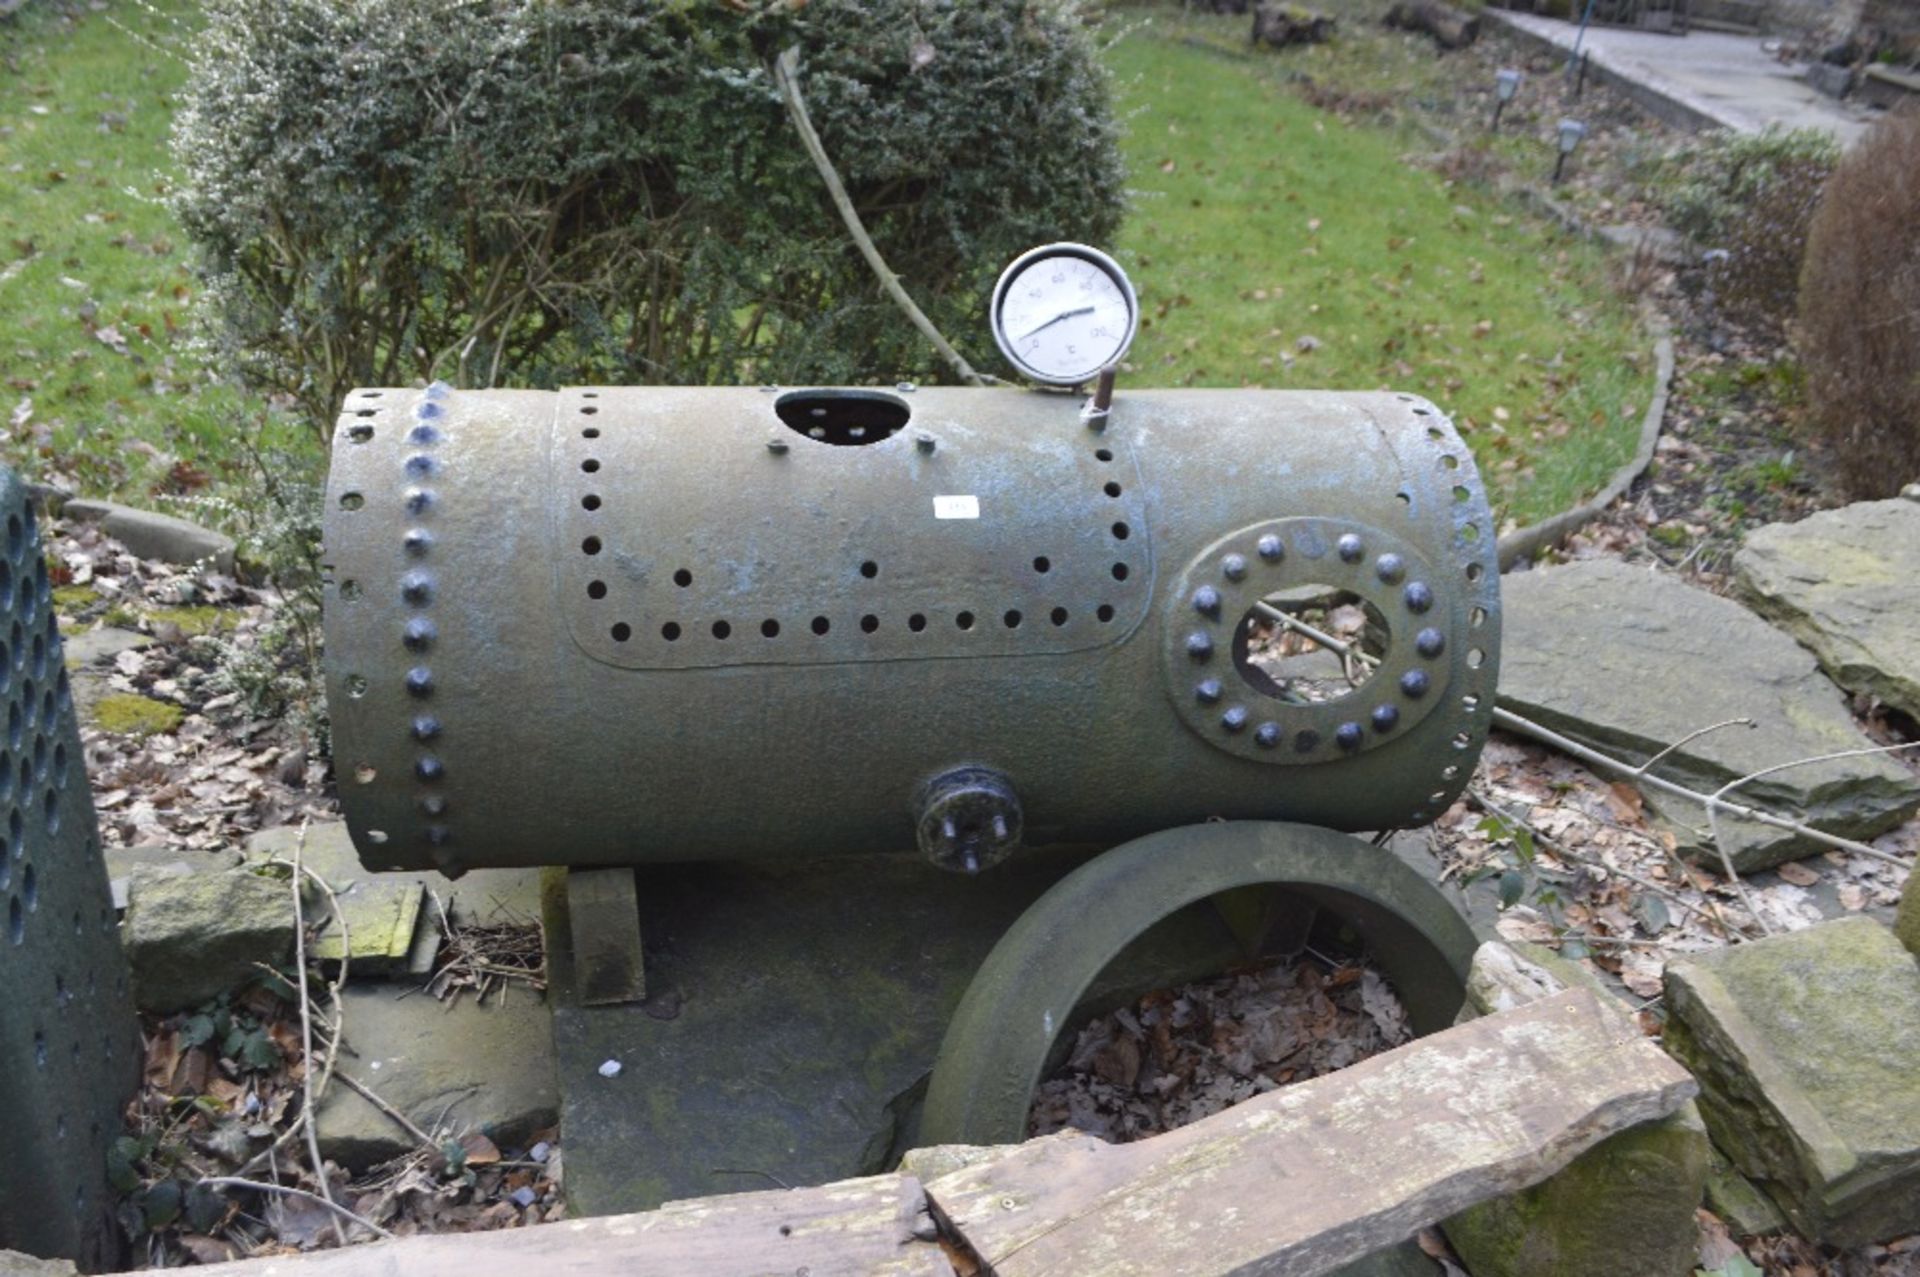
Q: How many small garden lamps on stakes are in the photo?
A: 2